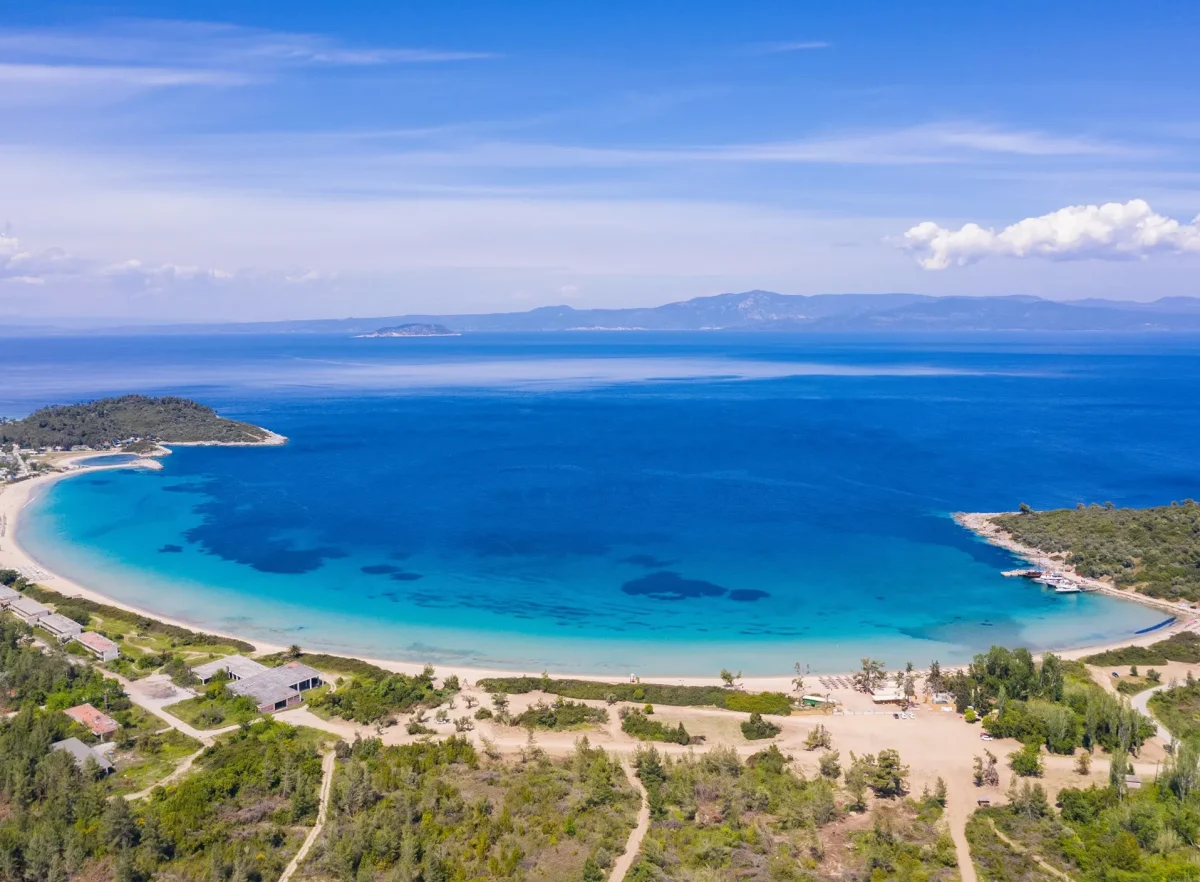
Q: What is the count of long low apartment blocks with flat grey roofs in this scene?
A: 3